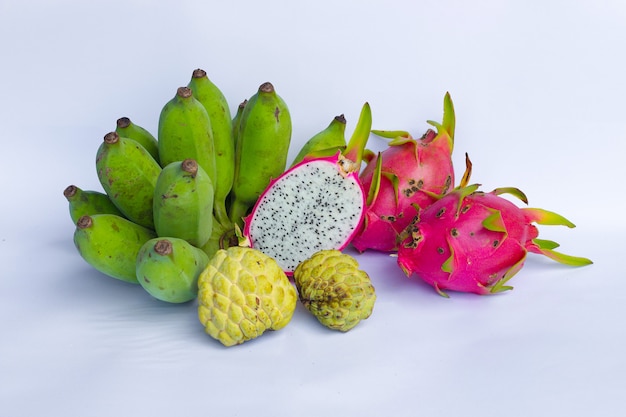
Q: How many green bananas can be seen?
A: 11